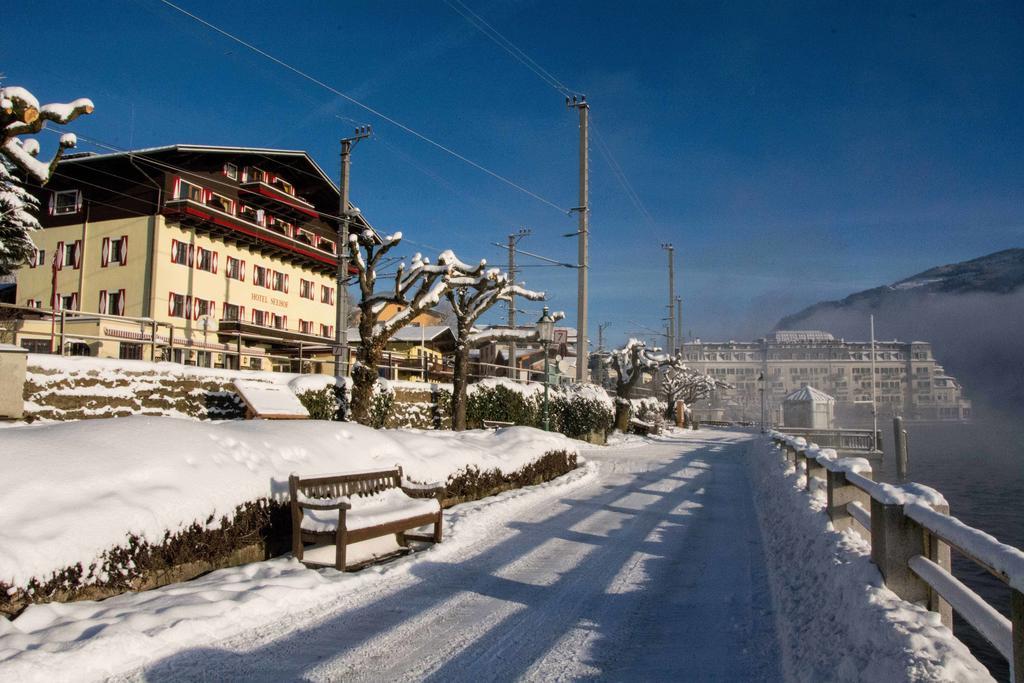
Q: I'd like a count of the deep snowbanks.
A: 2